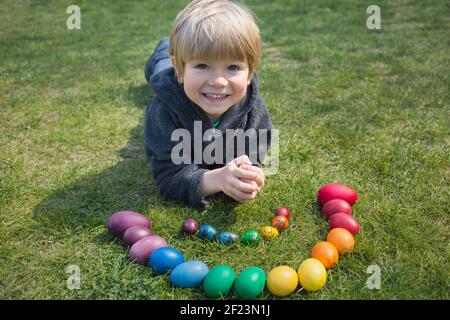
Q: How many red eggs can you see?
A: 4